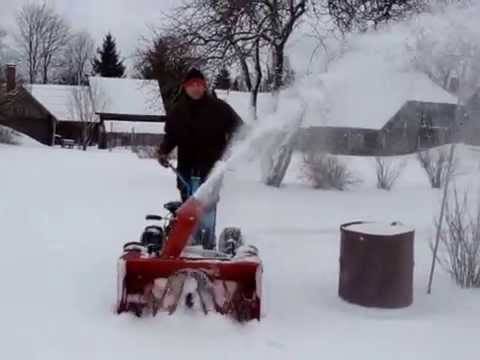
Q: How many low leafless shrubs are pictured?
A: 4